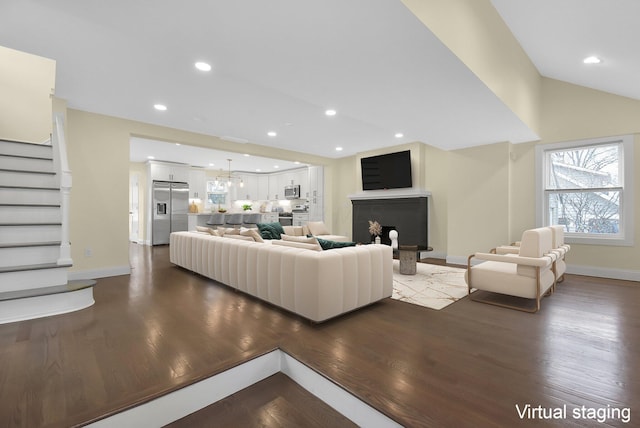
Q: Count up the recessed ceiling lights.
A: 14